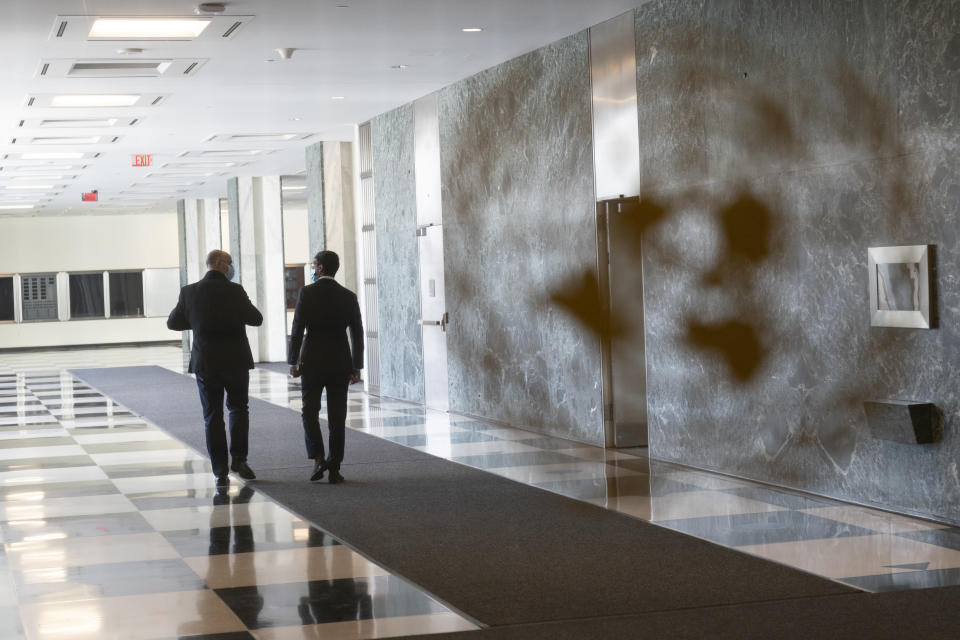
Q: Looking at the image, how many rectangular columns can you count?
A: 3